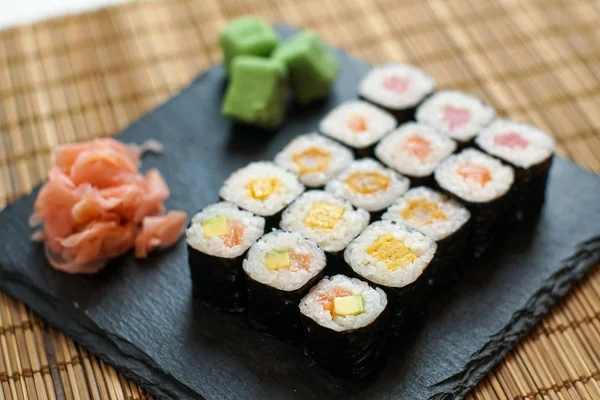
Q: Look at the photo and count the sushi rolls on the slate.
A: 15